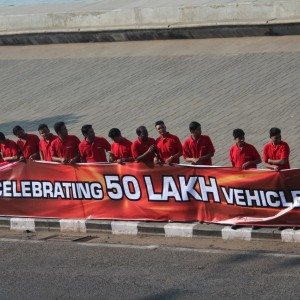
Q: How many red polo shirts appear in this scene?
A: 11